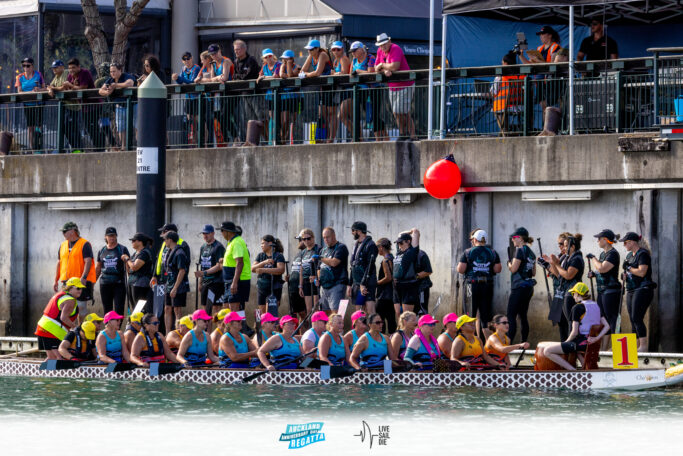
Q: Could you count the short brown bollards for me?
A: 3